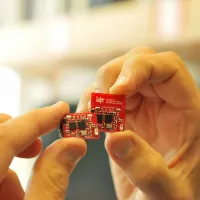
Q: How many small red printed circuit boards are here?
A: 2